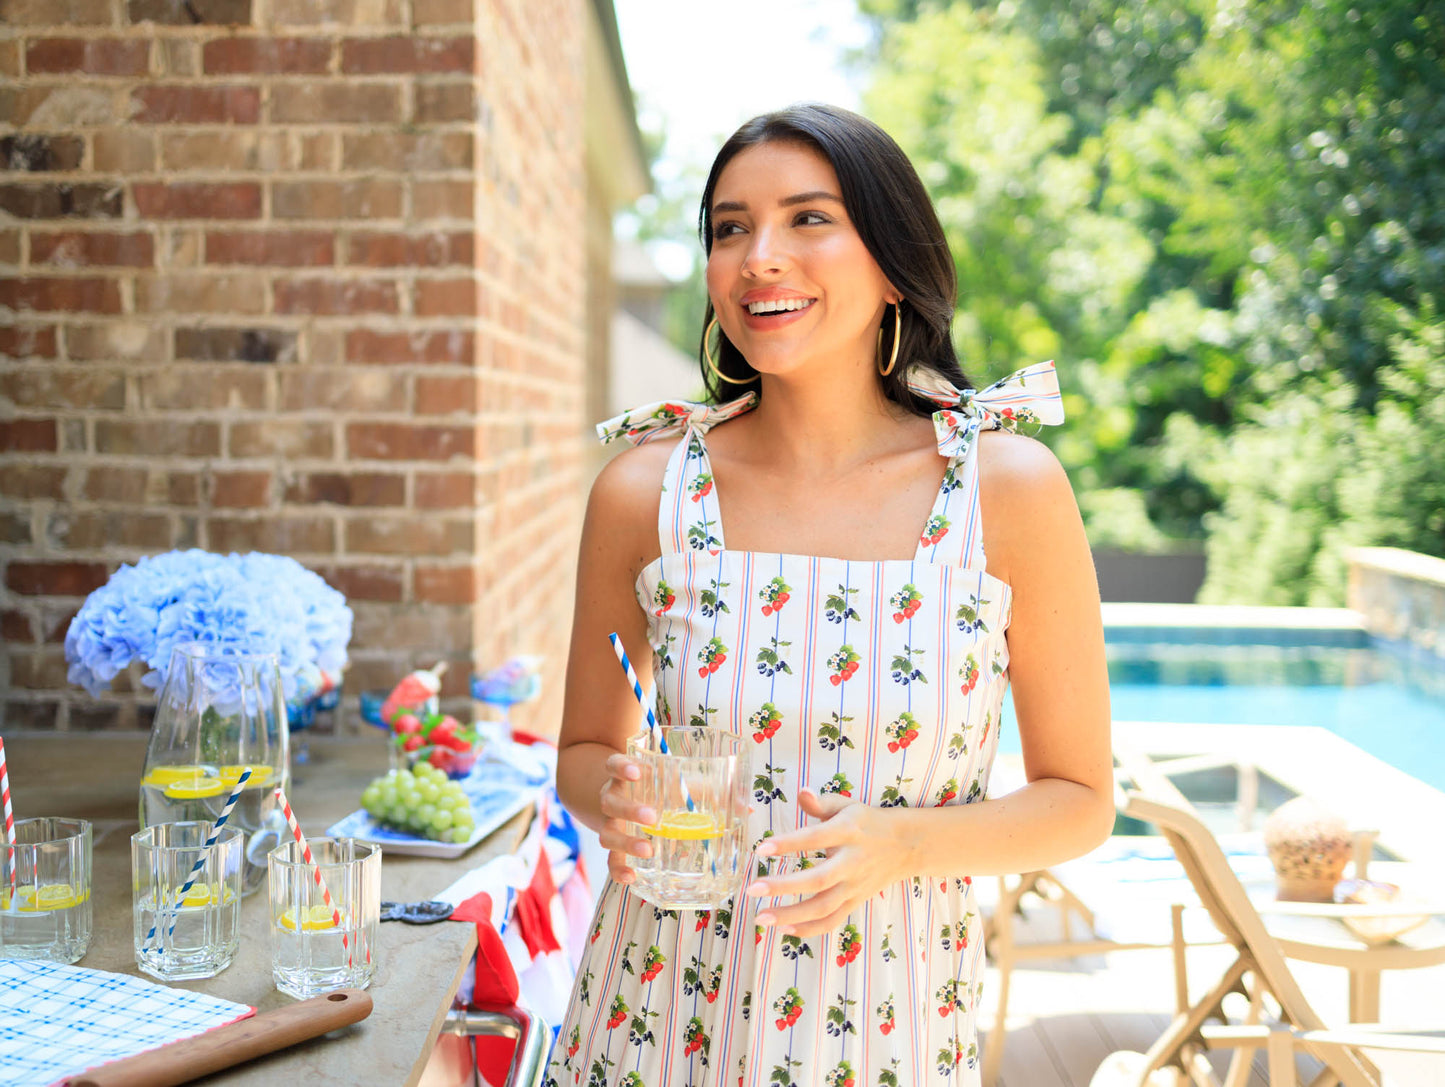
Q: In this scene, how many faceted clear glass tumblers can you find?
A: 4